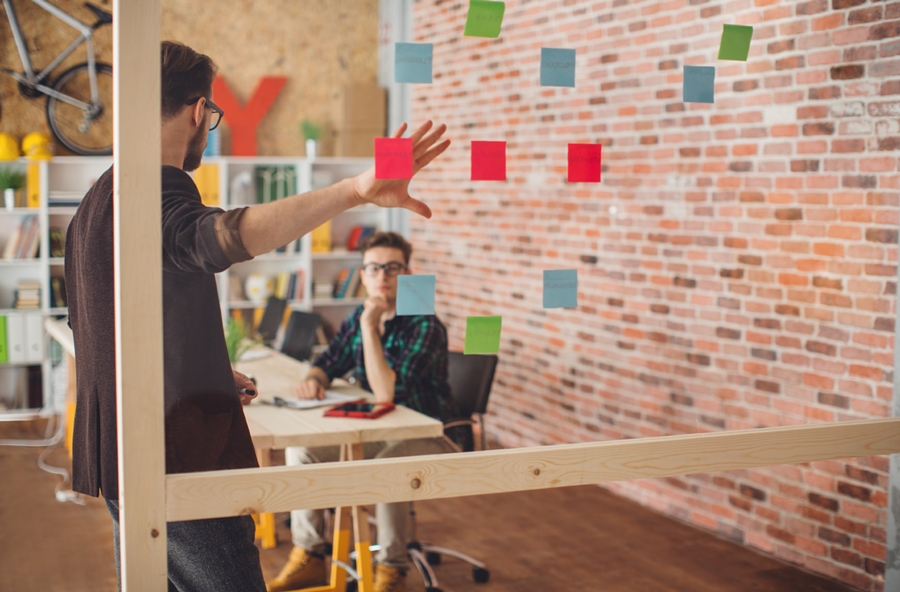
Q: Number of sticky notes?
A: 11